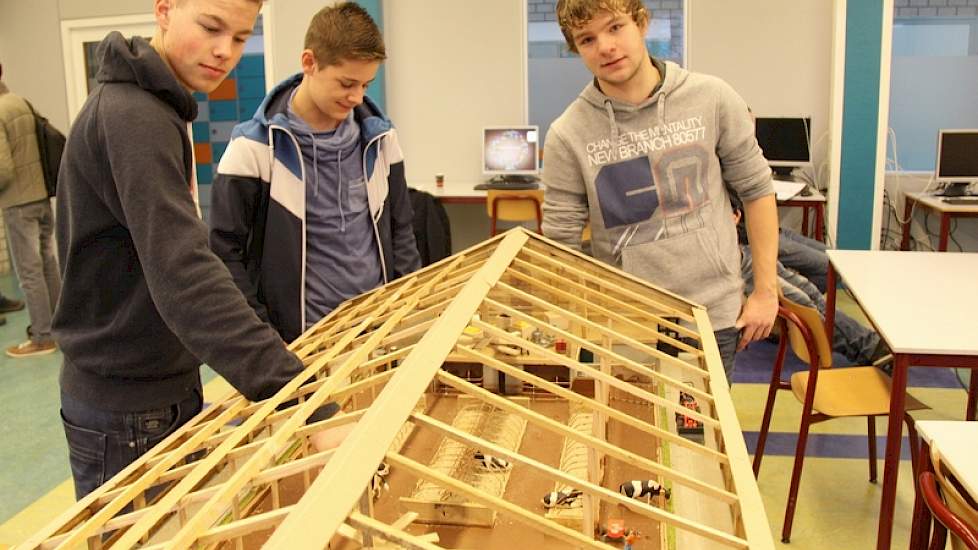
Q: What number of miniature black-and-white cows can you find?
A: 4